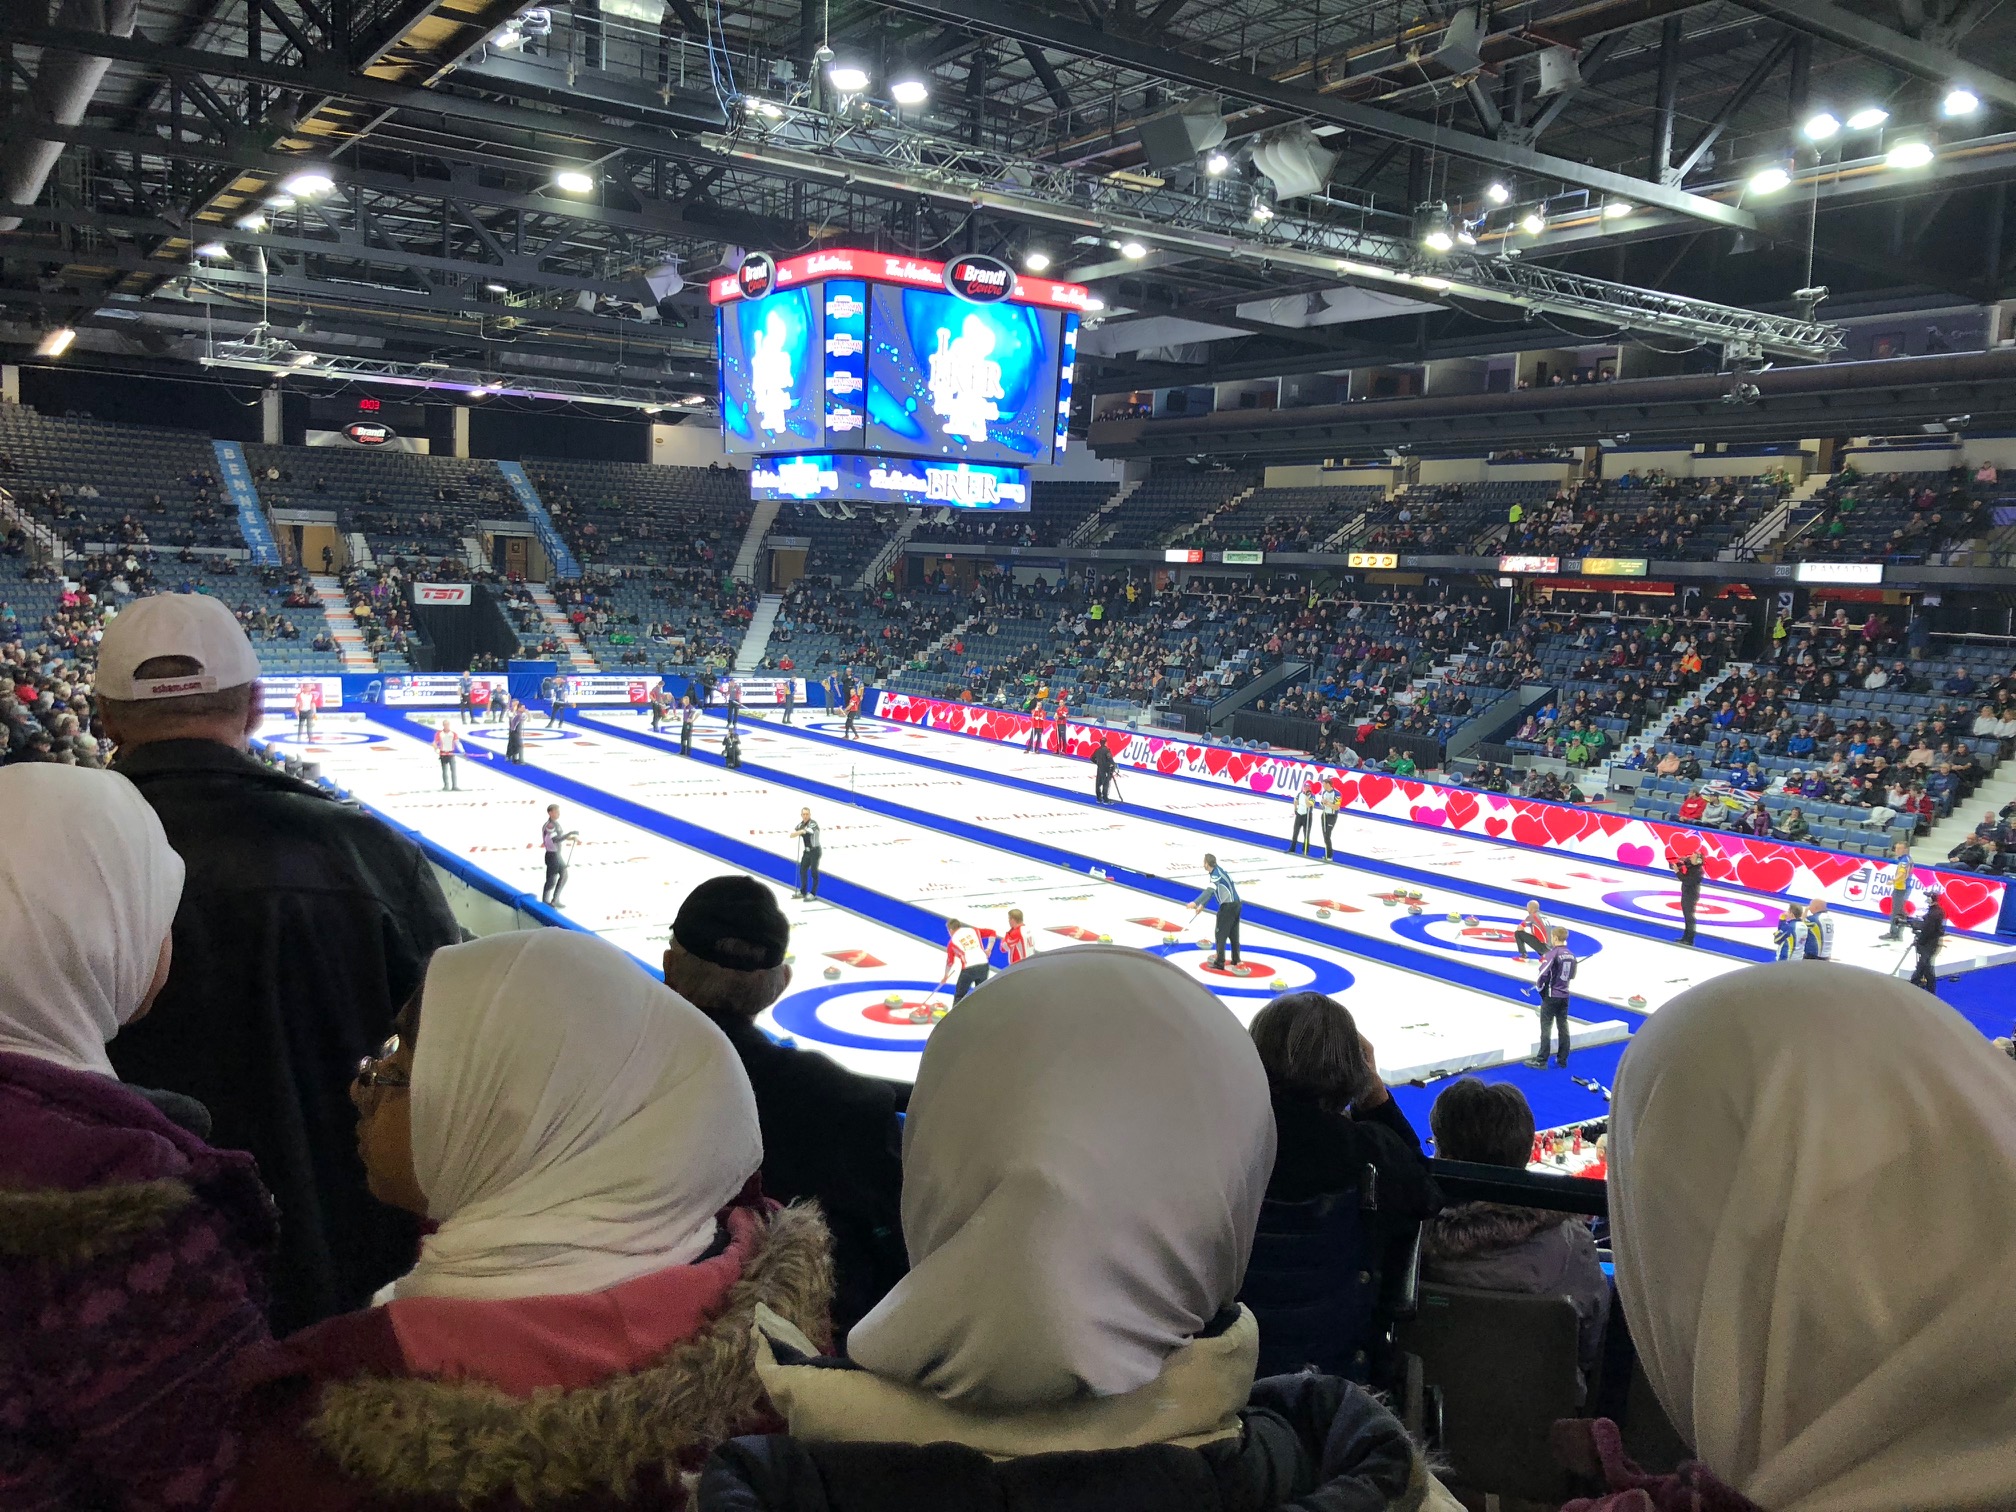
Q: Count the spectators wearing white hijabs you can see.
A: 4